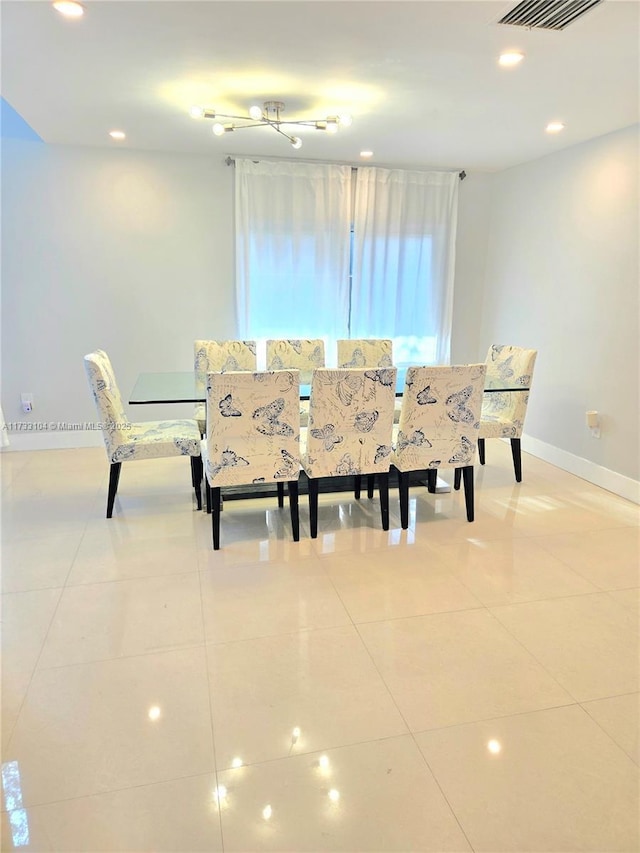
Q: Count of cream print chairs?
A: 8